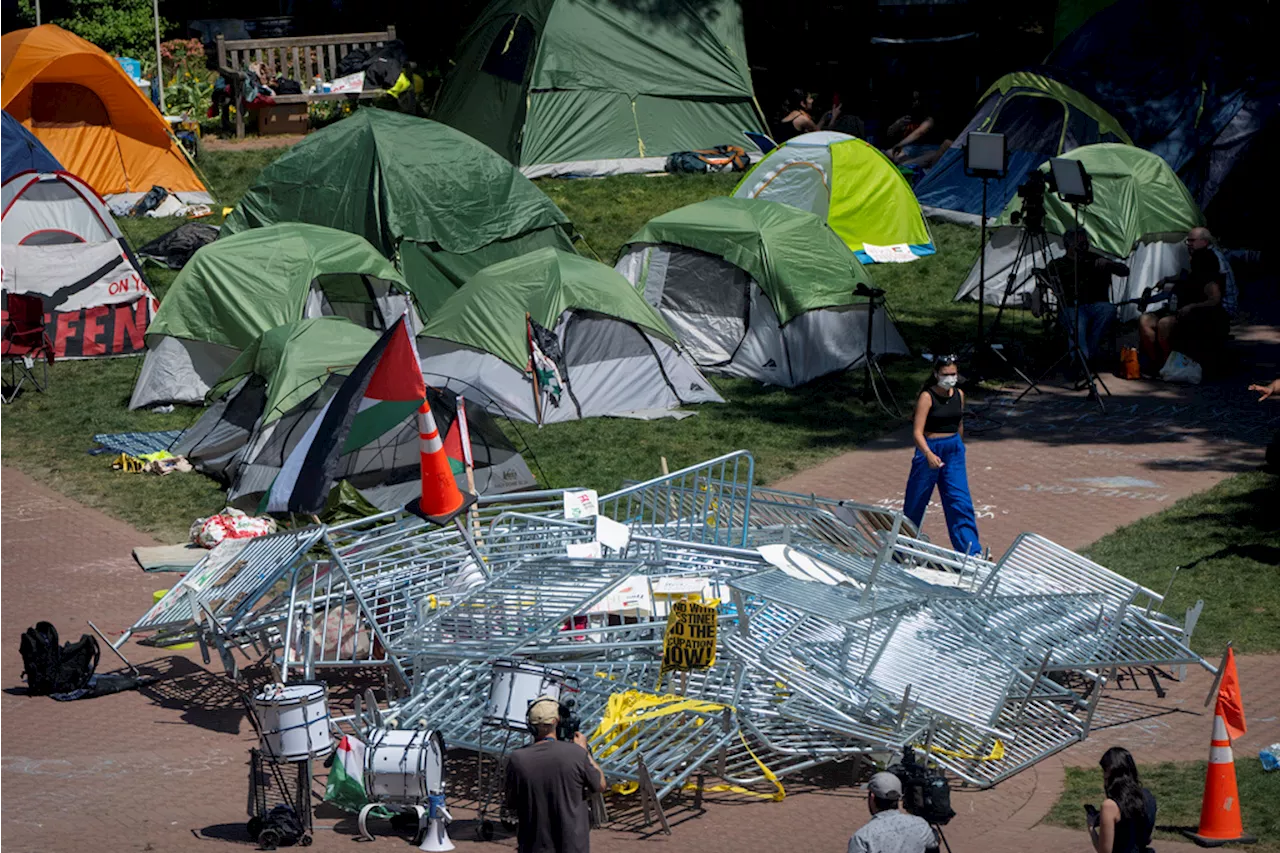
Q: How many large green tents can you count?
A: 2